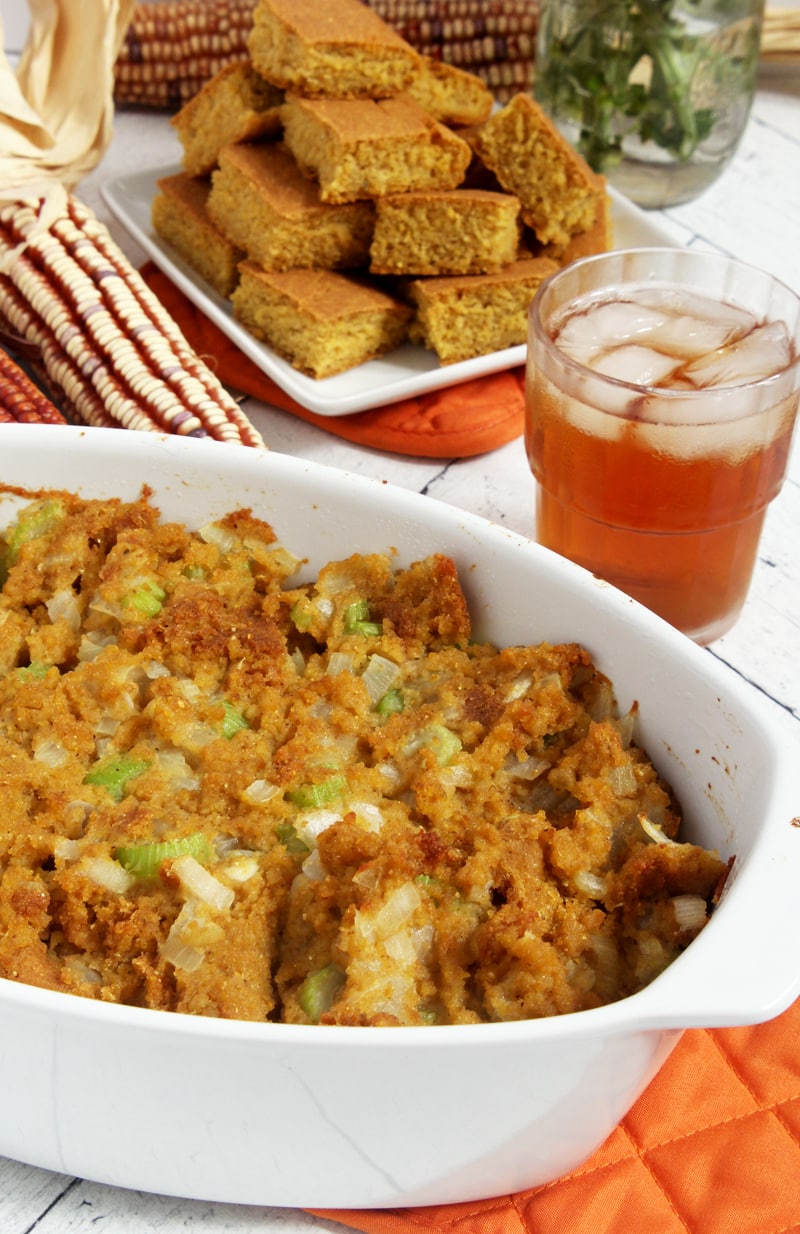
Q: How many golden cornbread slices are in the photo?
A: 11